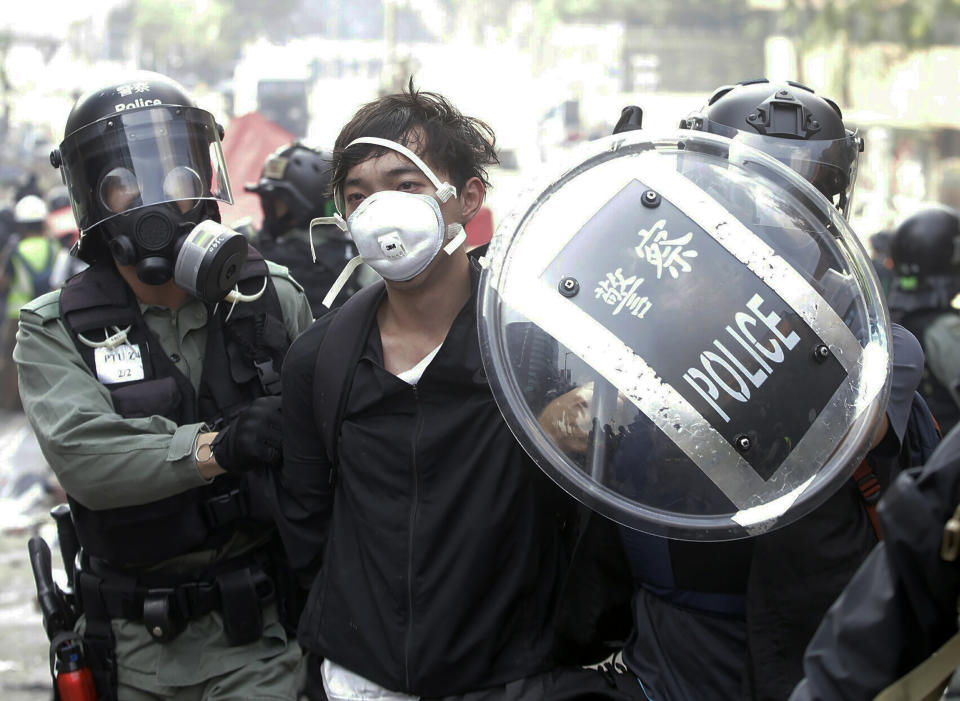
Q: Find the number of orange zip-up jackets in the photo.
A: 0